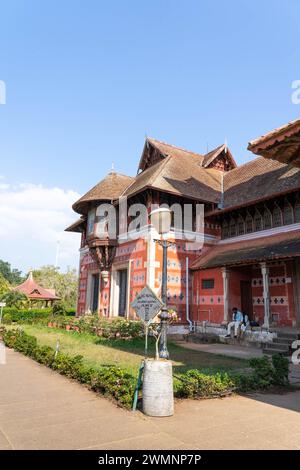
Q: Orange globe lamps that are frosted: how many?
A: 0